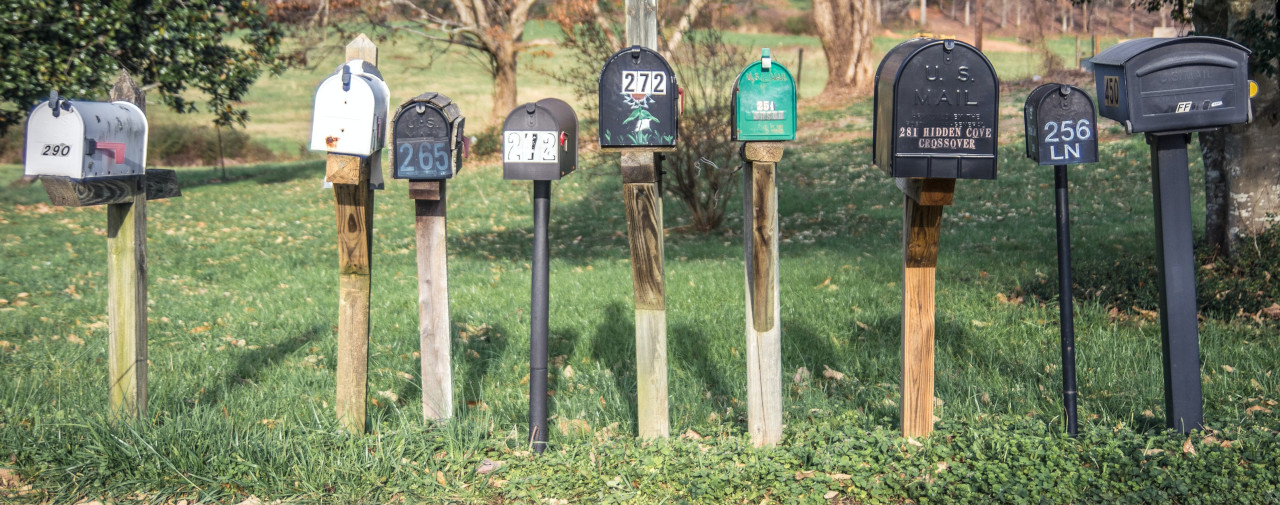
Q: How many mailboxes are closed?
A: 9